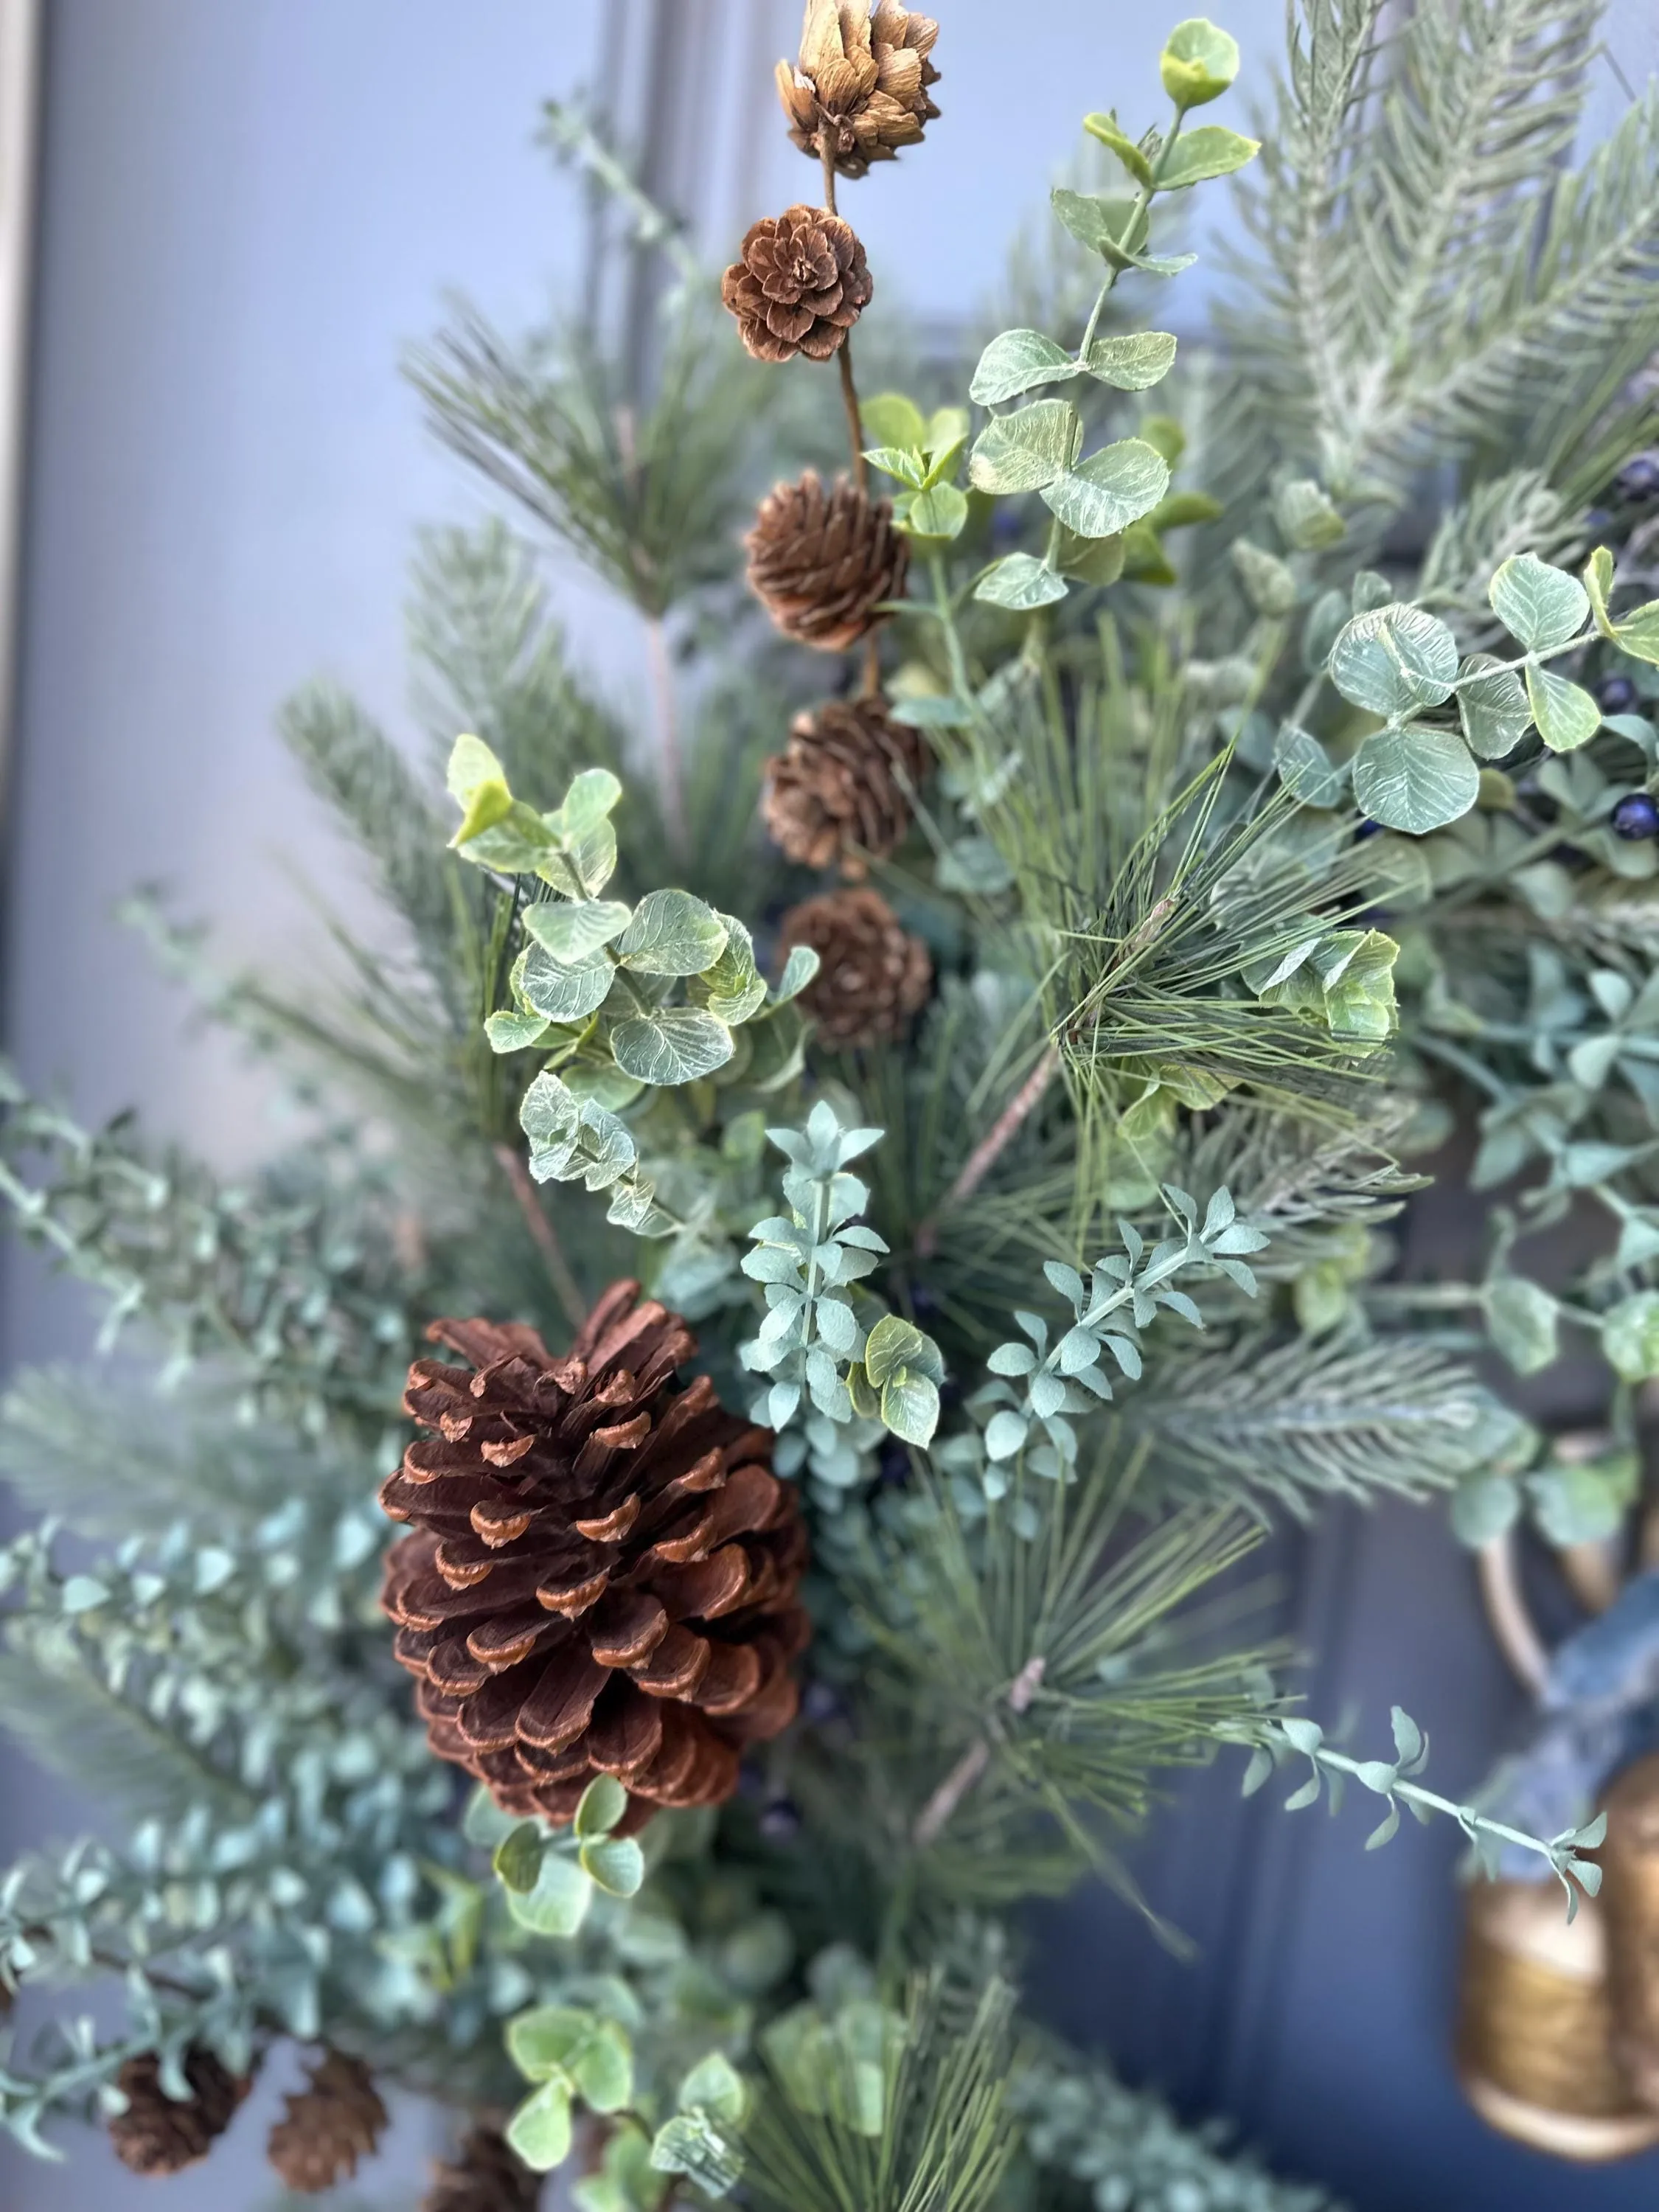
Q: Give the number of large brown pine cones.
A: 1